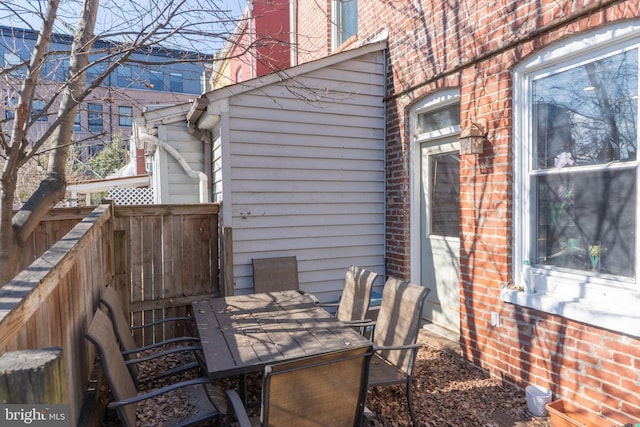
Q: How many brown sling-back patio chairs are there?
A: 6